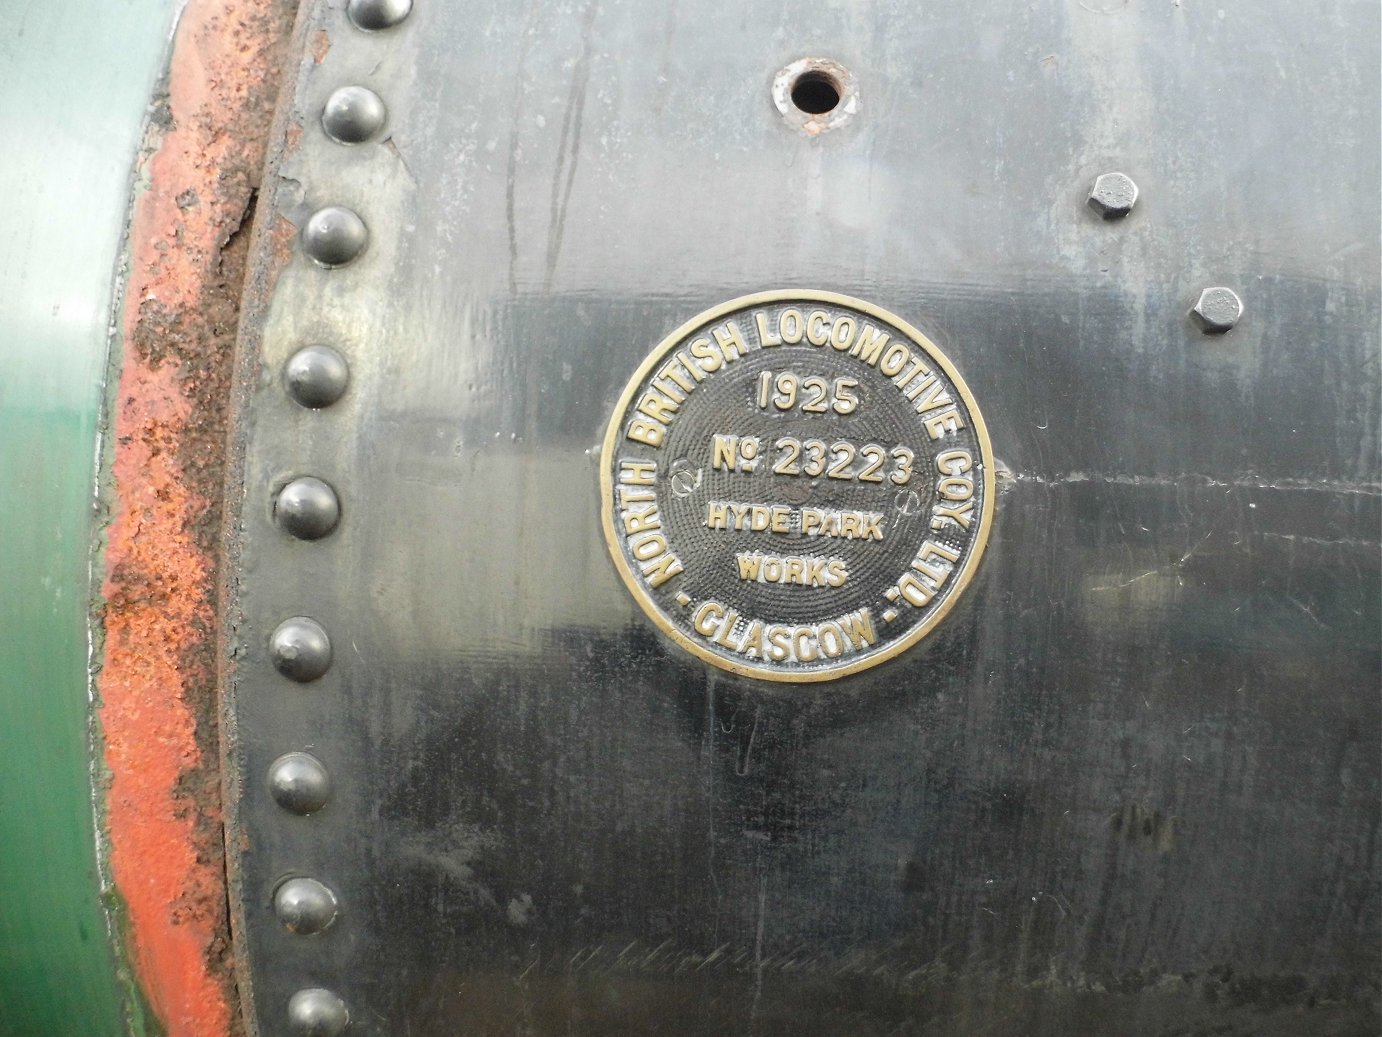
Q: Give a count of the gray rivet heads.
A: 9